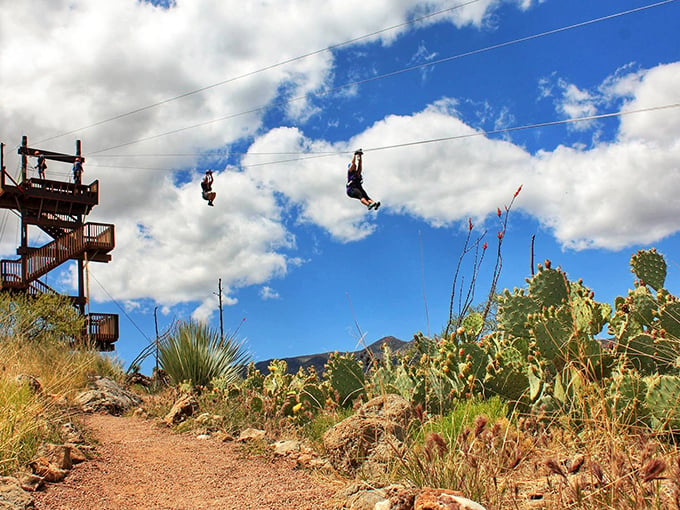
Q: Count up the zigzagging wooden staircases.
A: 1